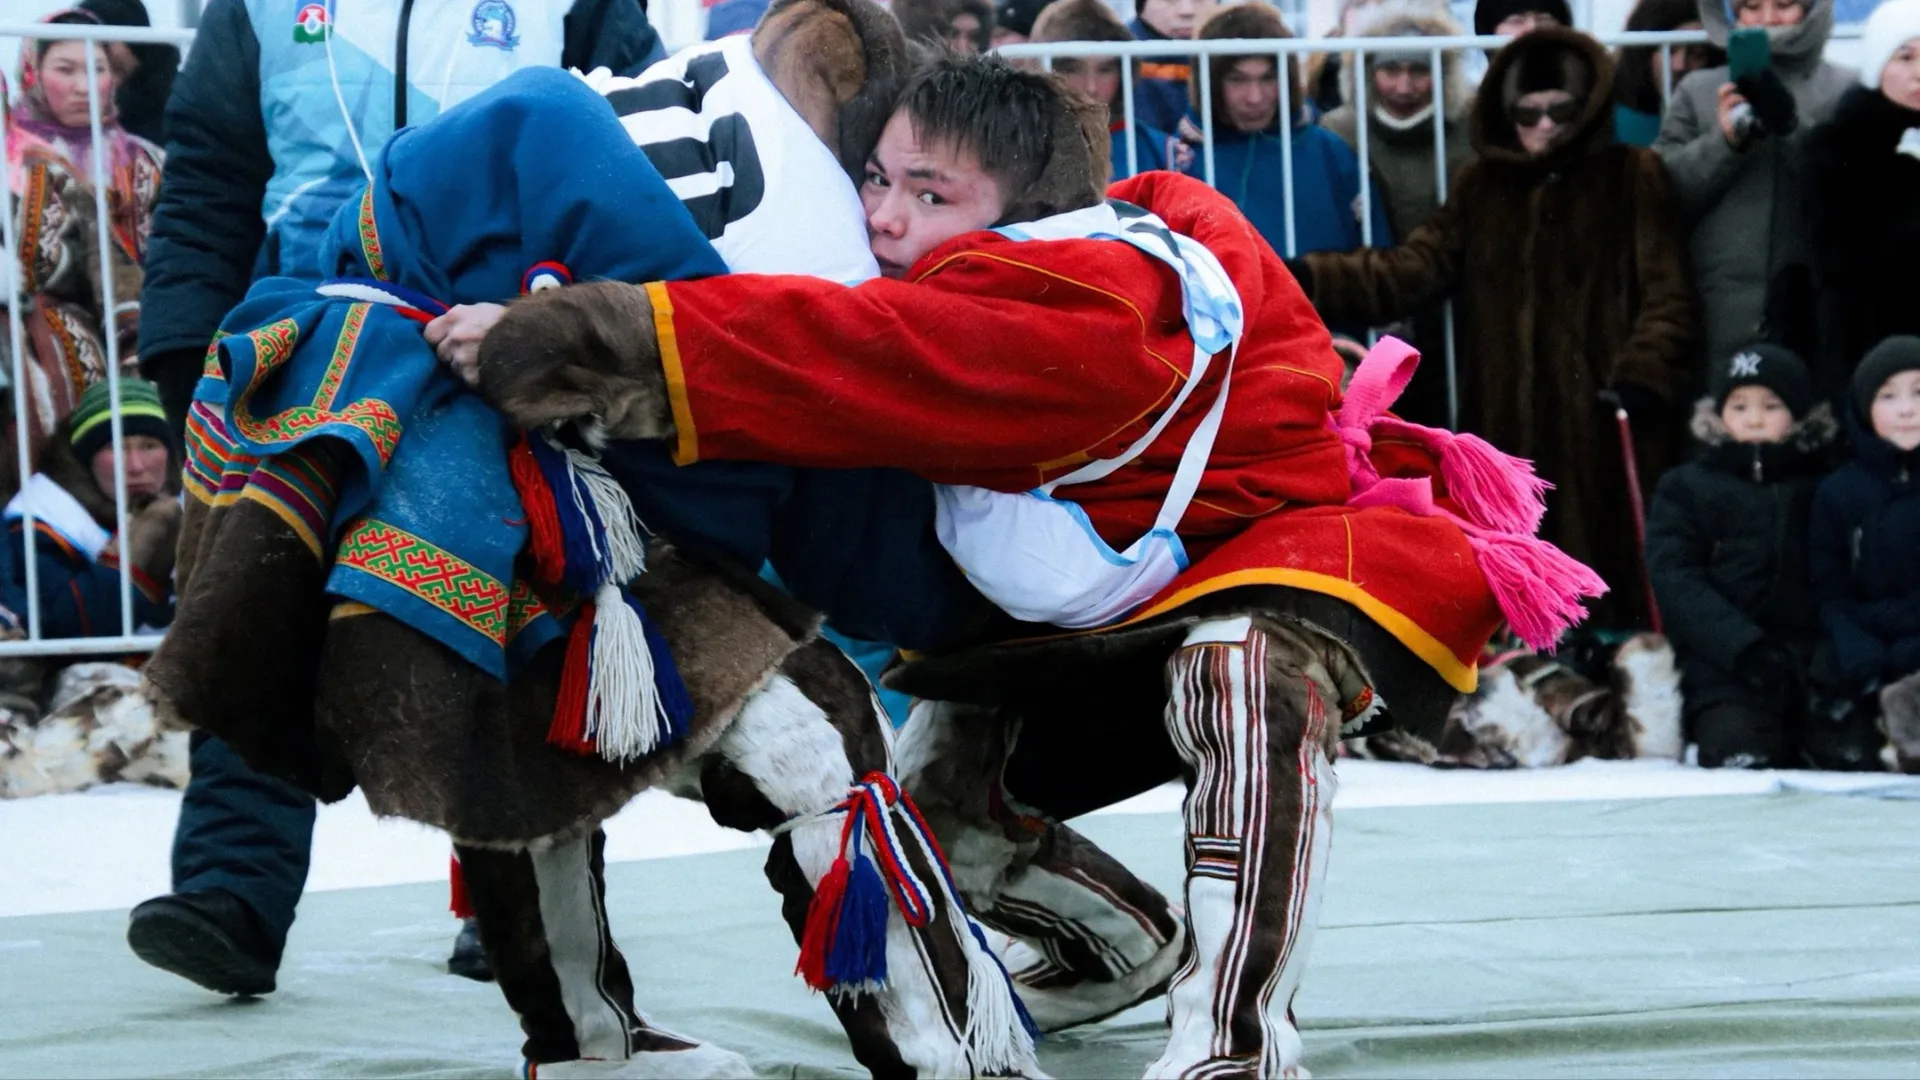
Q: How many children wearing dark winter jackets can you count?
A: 2